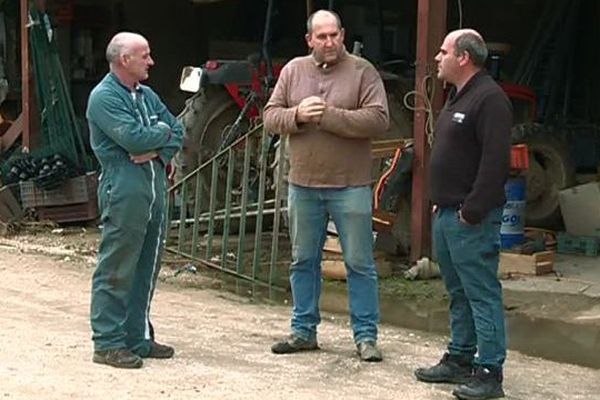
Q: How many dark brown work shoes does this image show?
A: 2